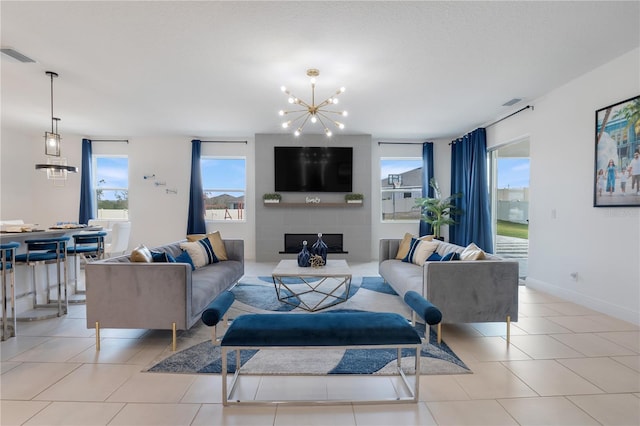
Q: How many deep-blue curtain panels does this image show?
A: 4